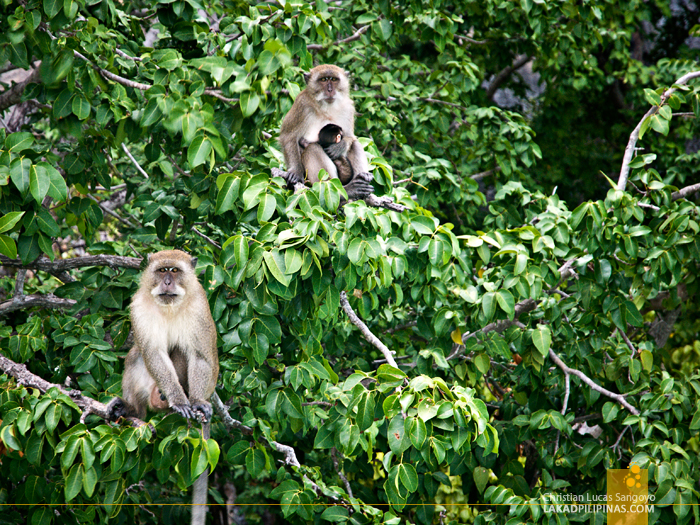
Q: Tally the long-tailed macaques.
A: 3